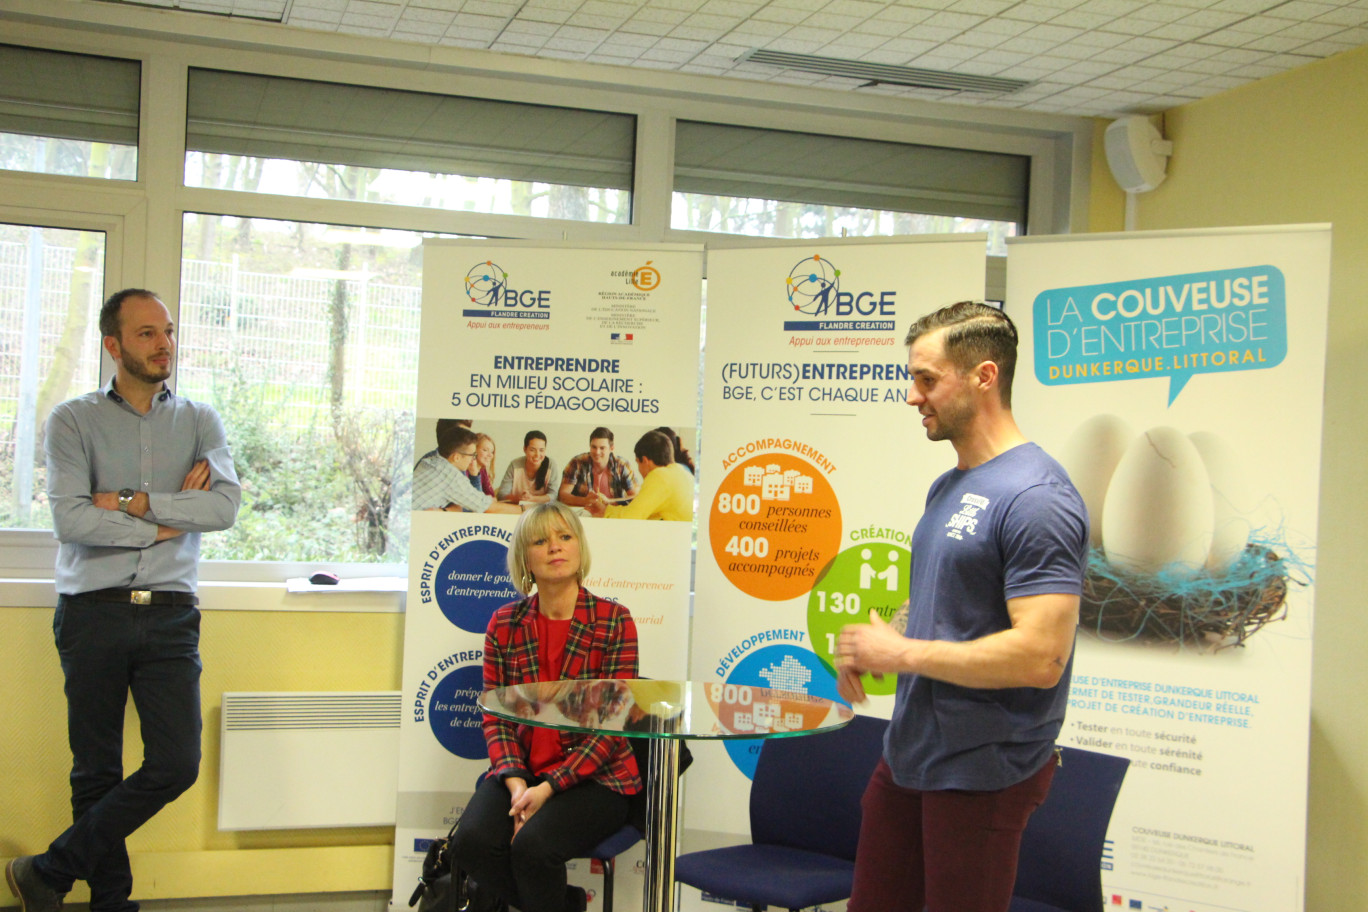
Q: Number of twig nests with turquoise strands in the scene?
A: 1